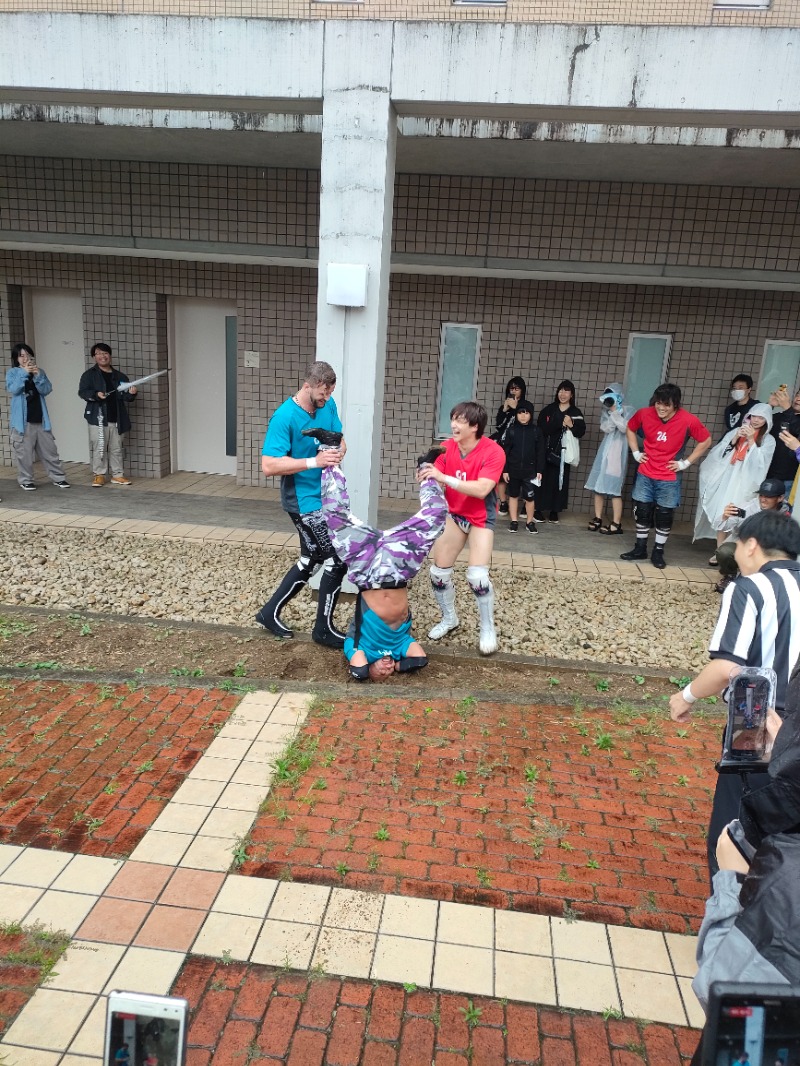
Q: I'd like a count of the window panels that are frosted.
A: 3